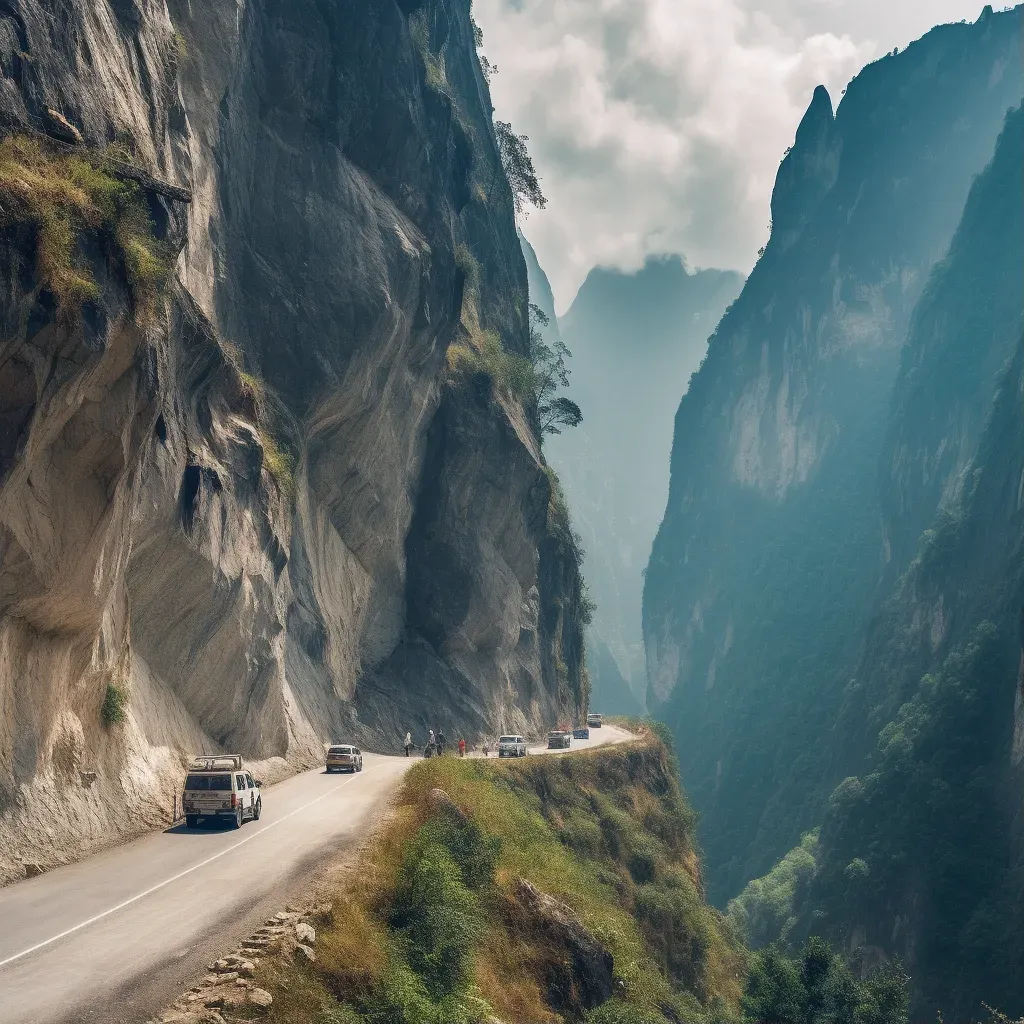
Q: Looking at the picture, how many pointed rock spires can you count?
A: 1